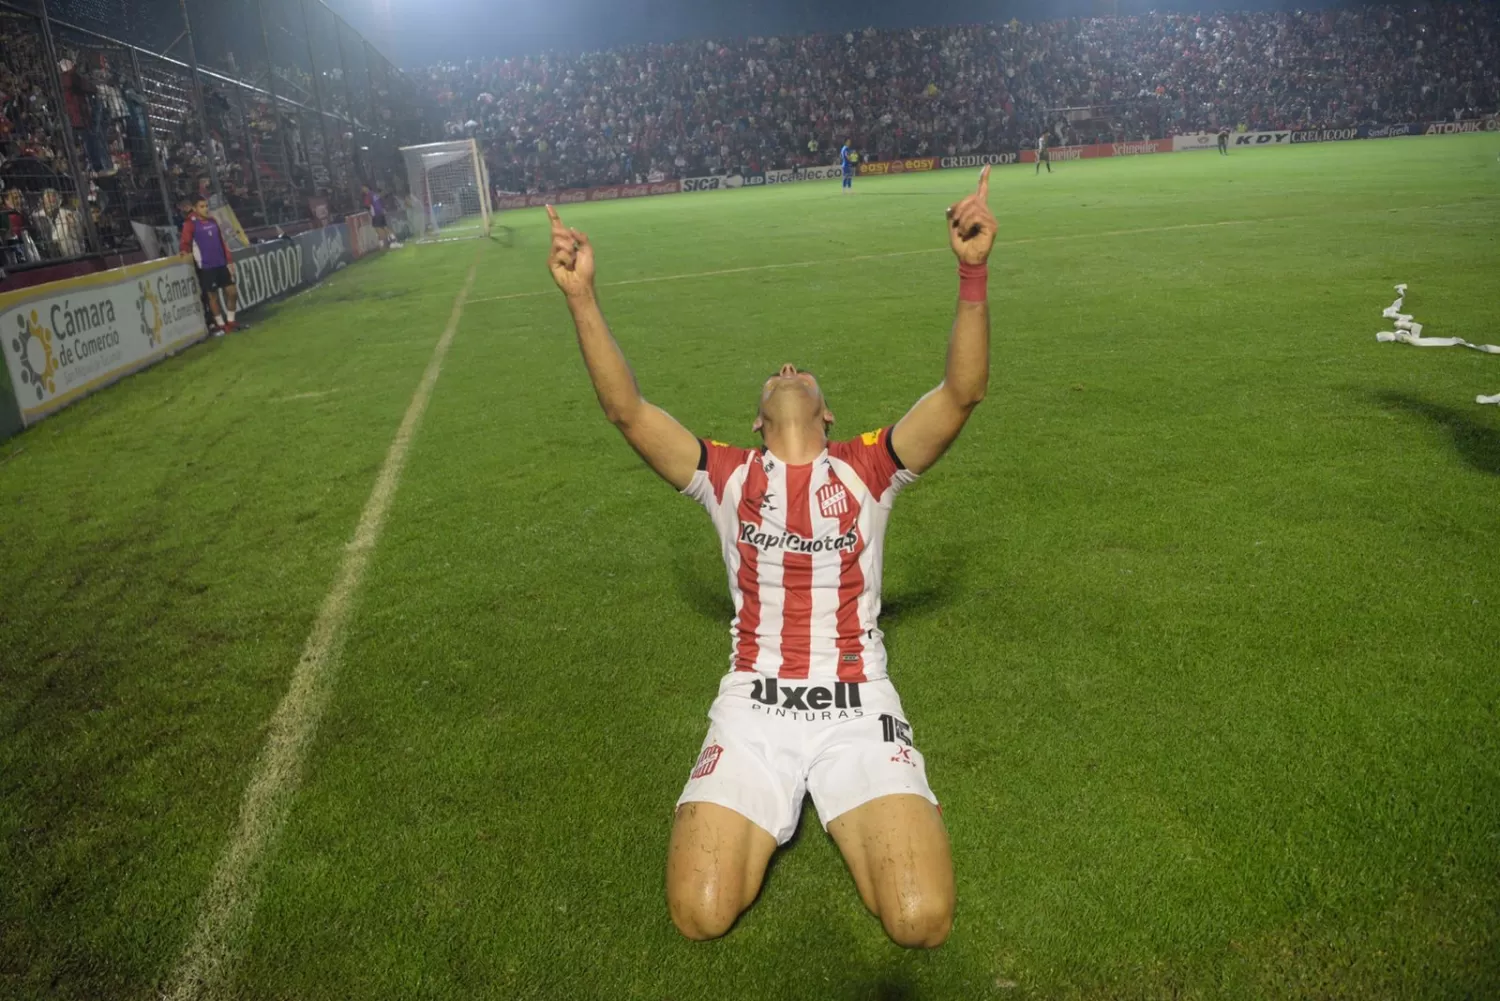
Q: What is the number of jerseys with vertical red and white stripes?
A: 1